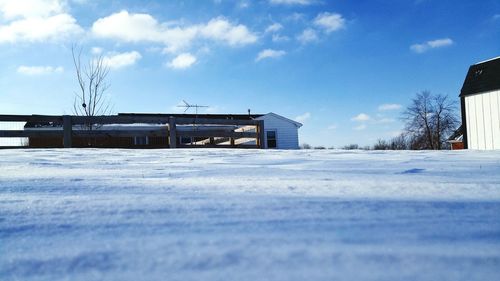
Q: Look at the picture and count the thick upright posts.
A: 3